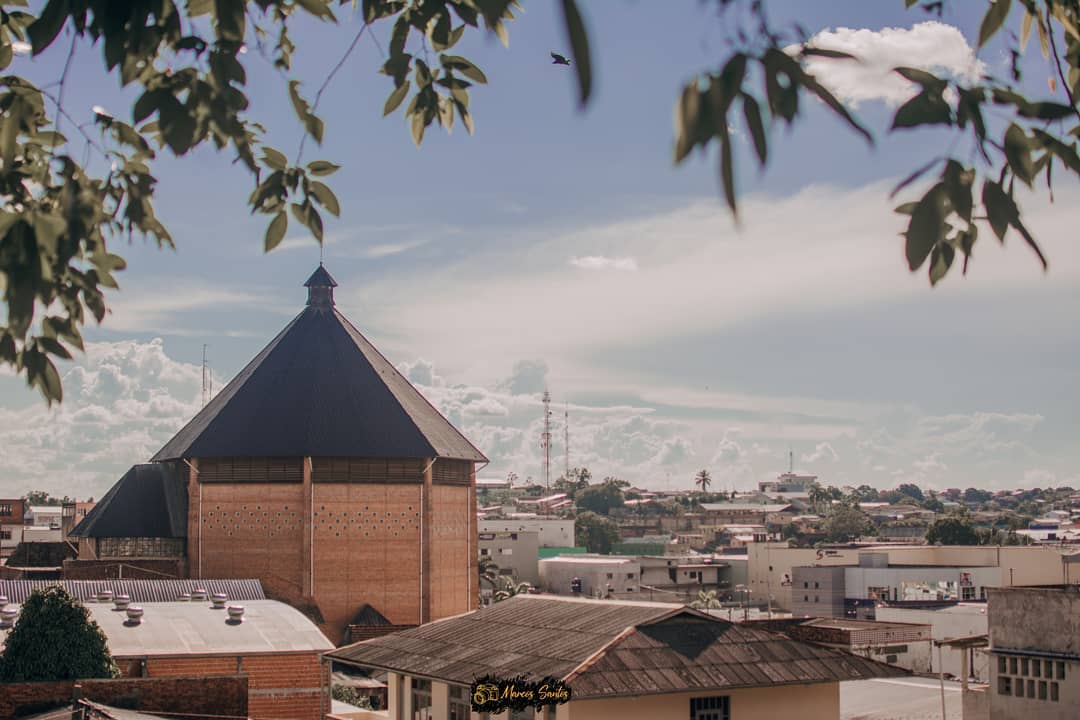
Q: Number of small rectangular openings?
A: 11